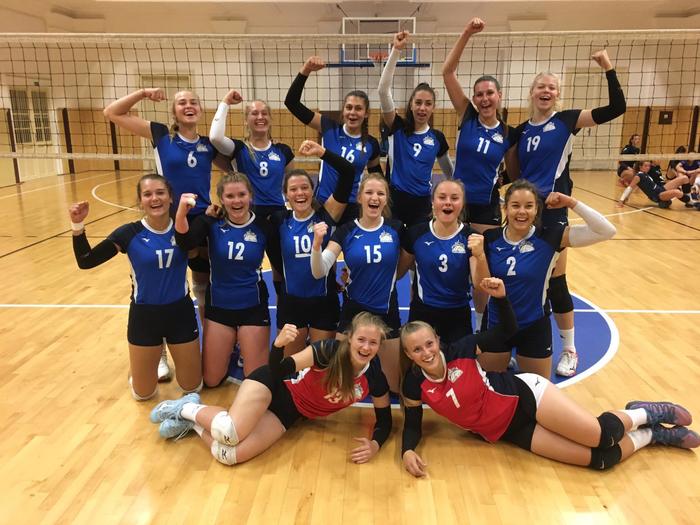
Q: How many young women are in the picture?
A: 14